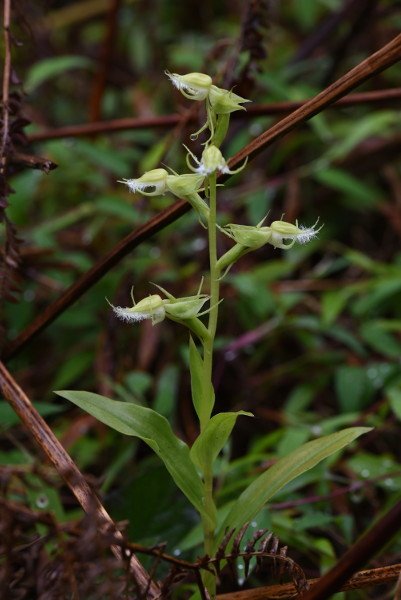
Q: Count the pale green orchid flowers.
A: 5